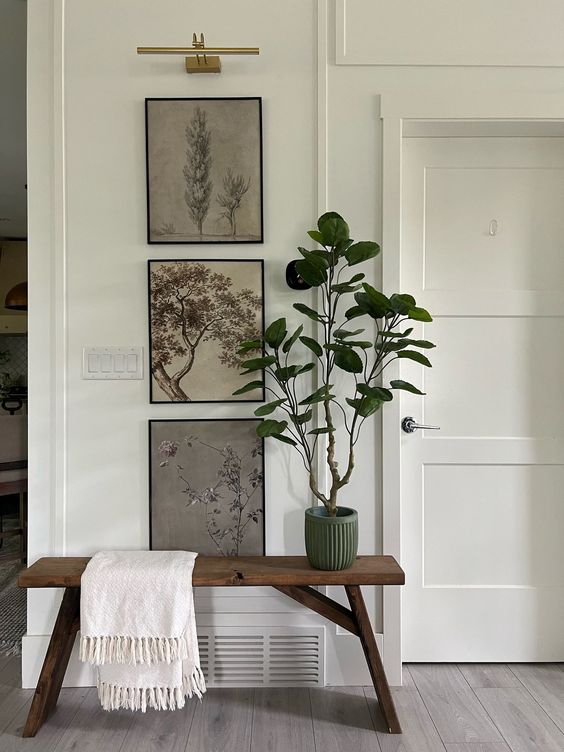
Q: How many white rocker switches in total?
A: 4